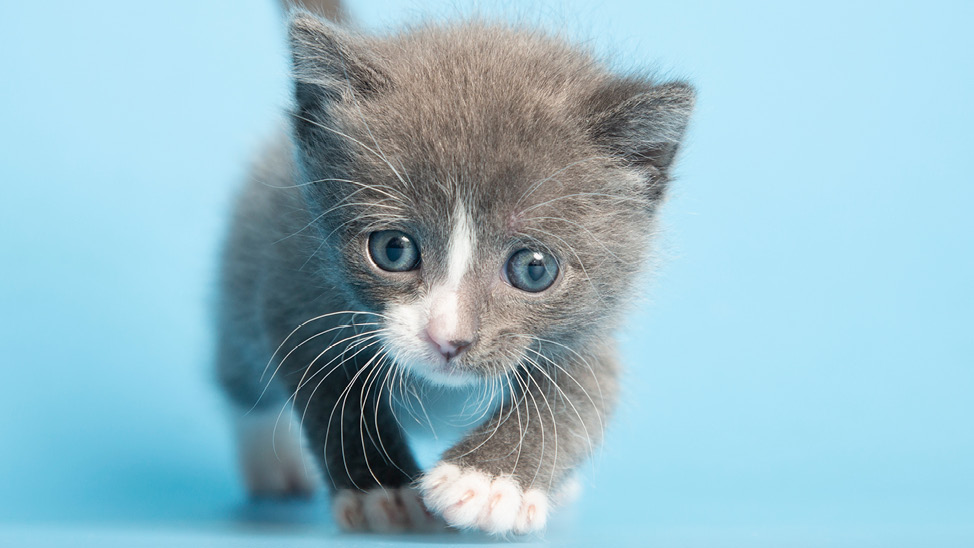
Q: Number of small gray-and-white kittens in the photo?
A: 1